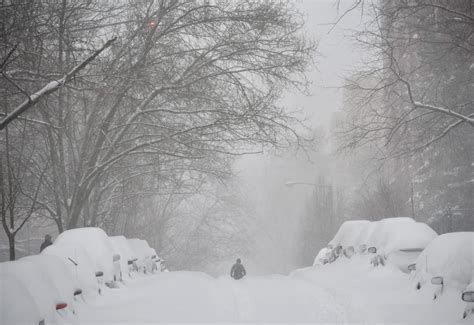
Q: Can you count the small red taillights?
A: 1